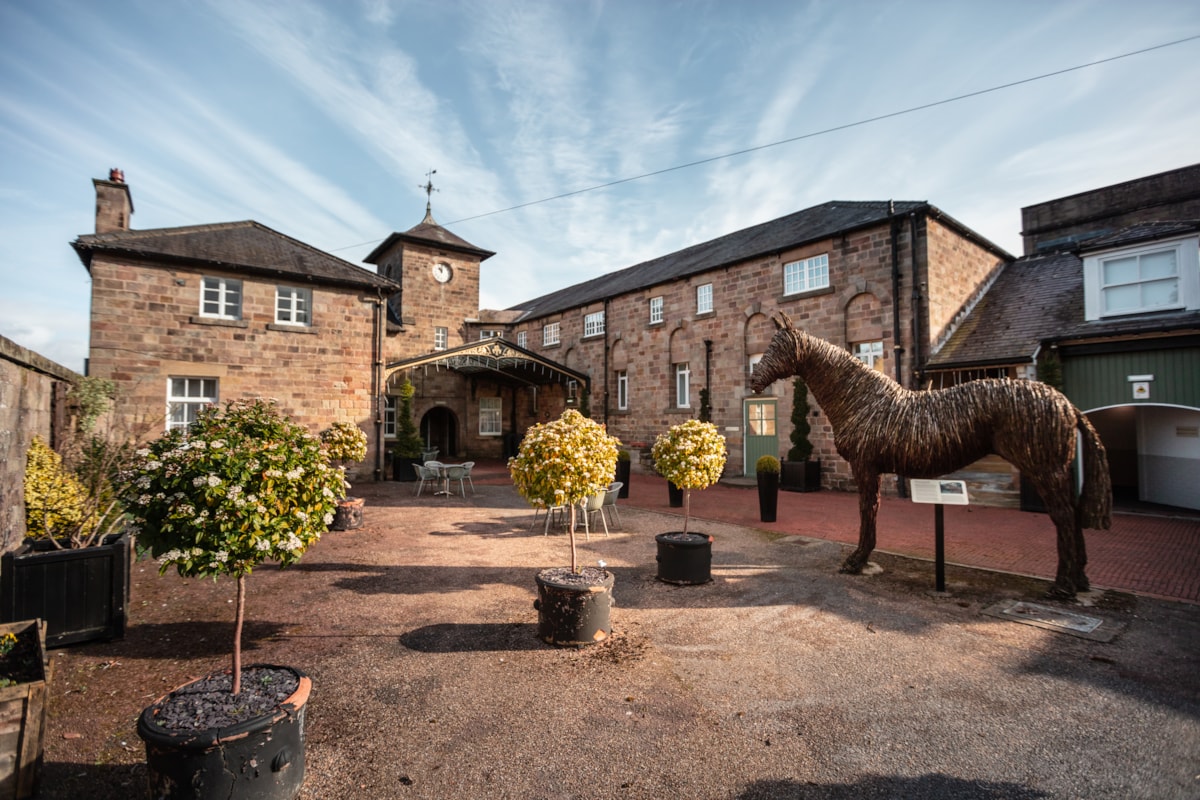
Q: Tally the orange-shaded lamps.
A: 0